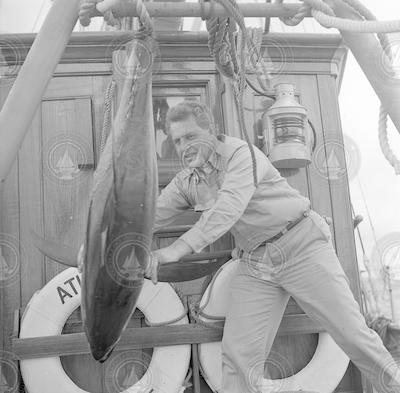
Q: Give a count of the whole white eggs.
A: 0